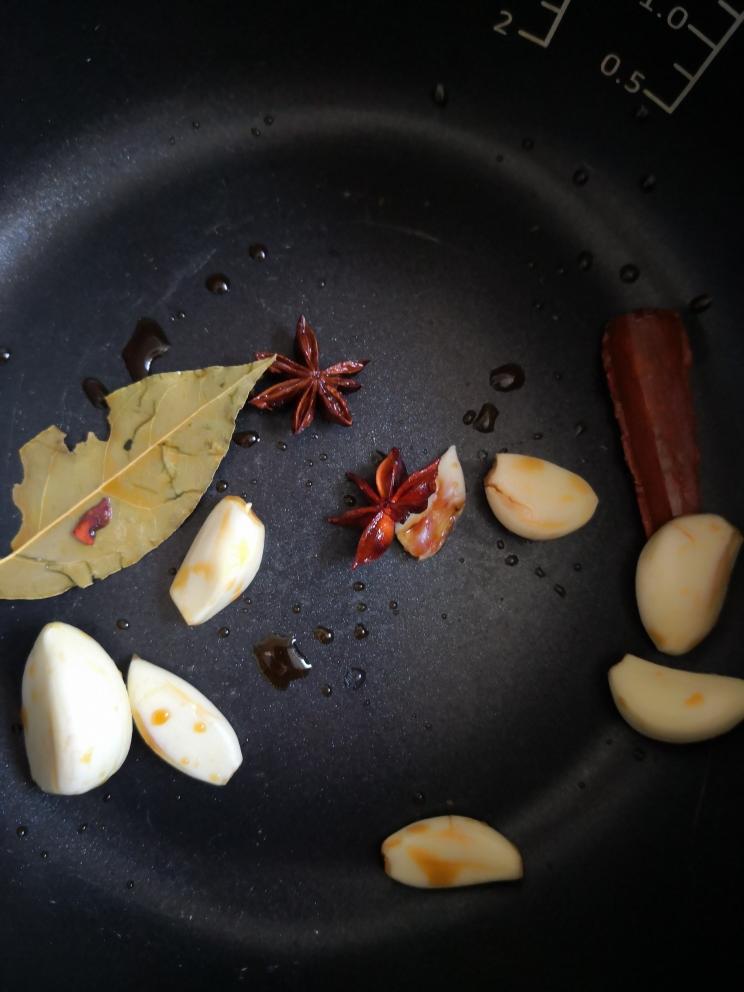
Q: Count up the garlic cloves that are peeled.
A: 7